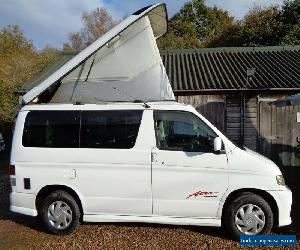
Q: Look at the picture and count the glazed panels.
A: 3